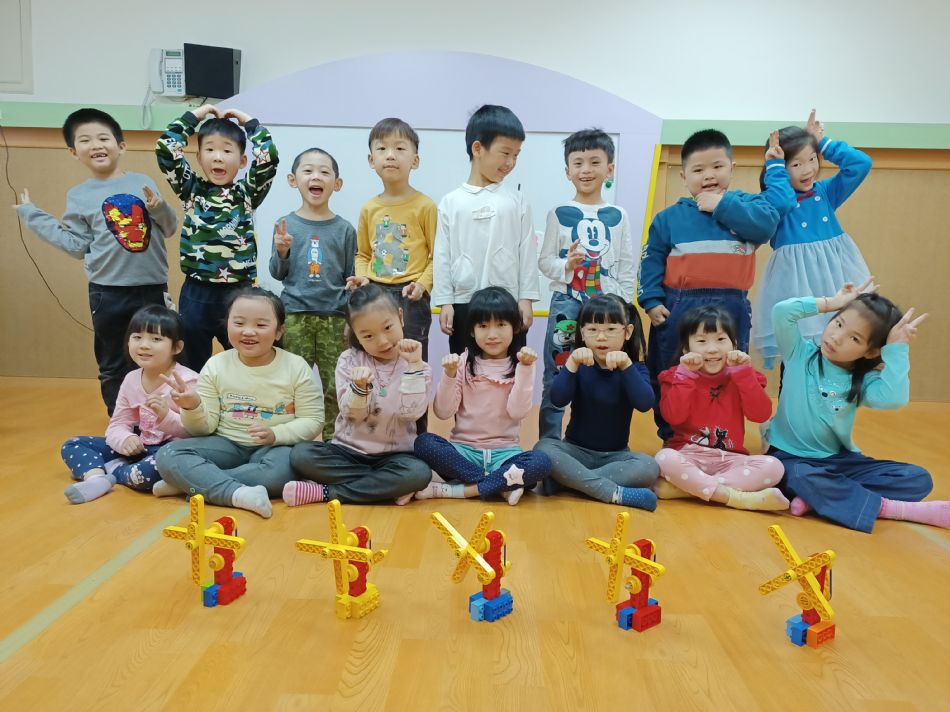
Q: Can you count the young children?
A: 15